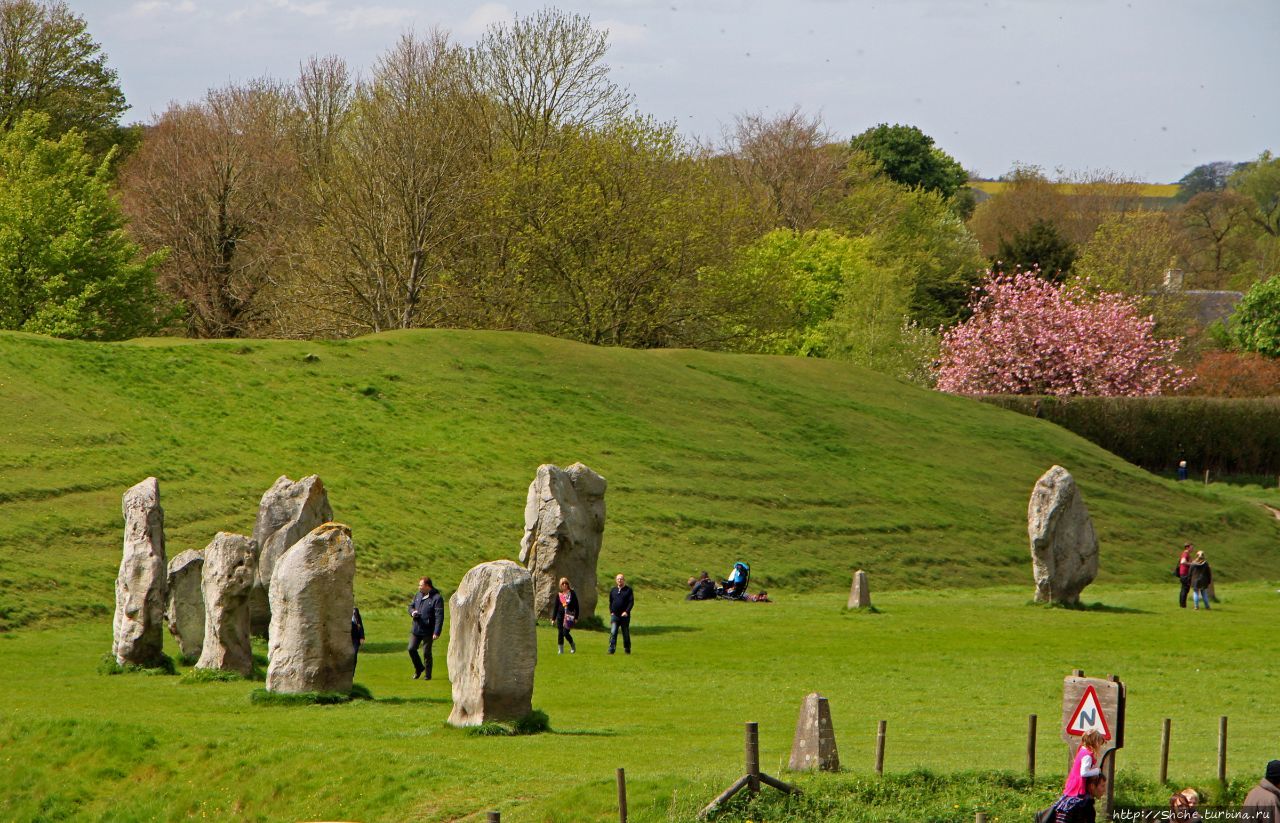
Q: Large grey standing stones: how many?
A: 8